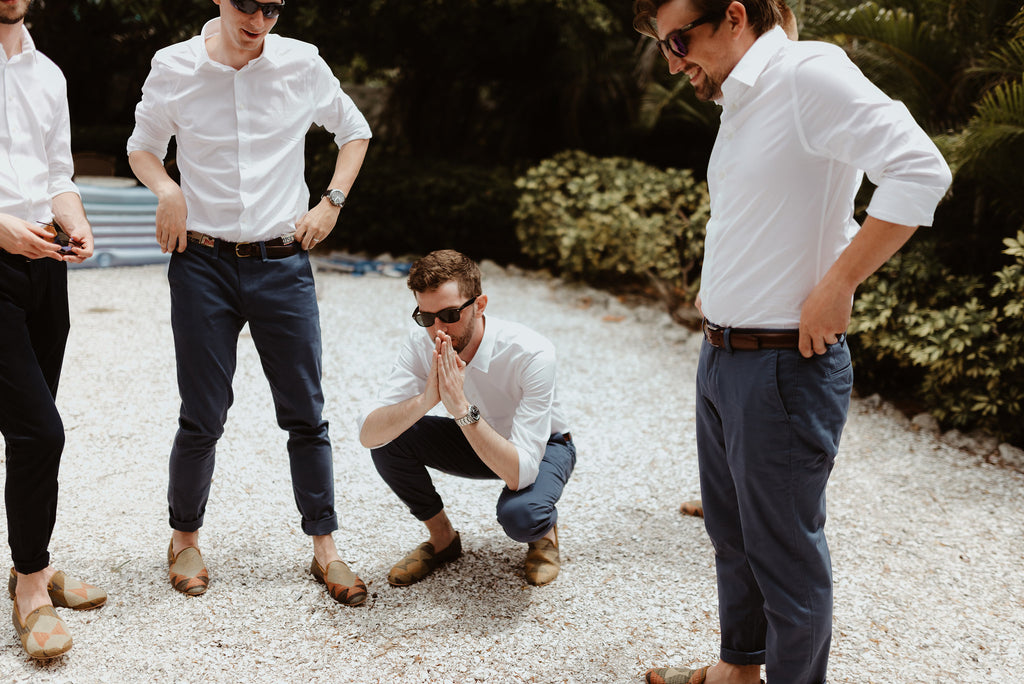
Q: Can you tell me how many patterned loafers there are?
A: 8